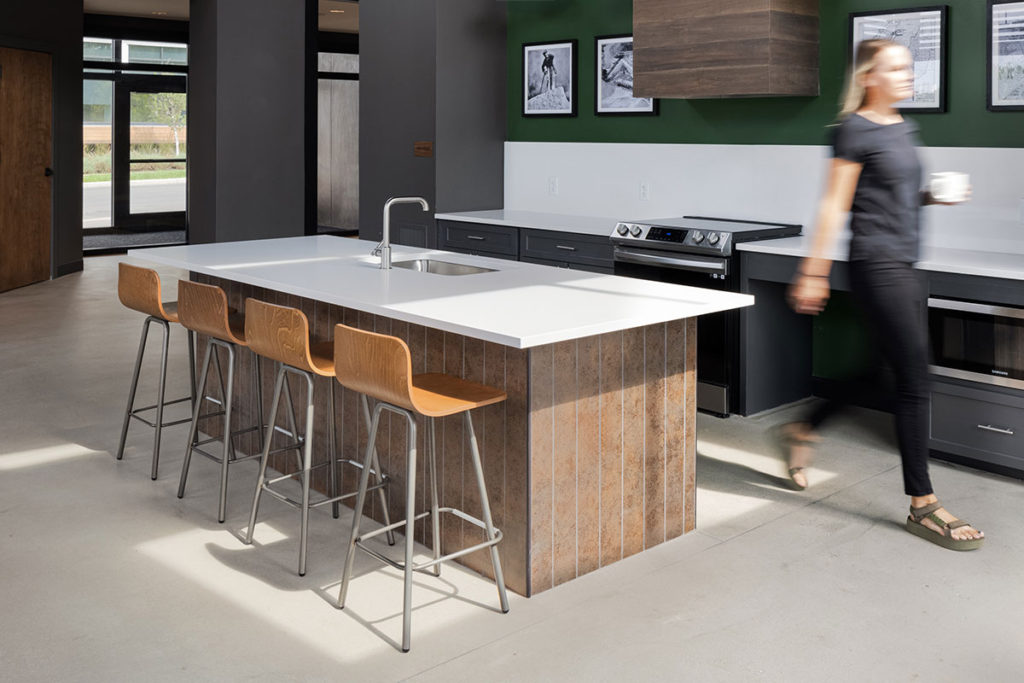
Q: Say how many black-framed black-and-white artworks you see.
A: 4